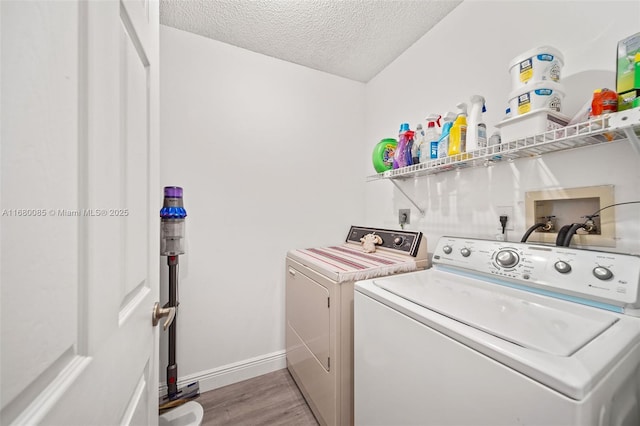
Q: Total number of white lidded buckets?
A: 2